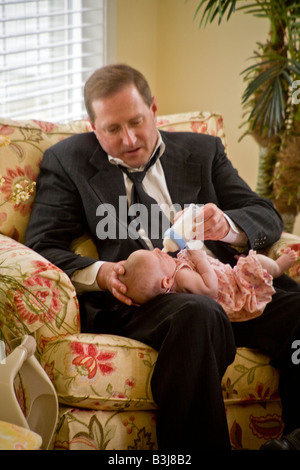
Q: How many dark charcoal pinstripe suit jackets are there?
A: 1